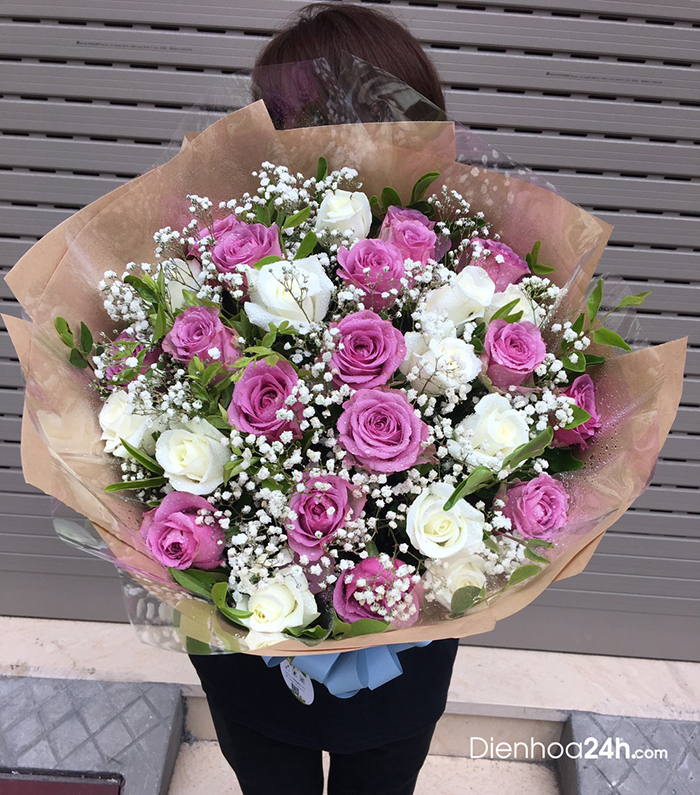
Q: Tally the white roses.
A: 12